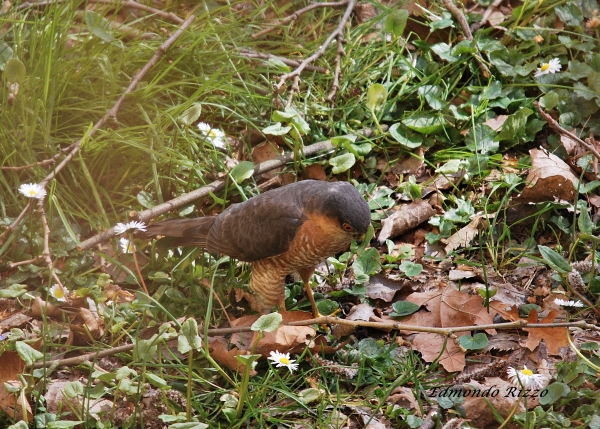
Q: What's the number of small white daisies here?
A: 9